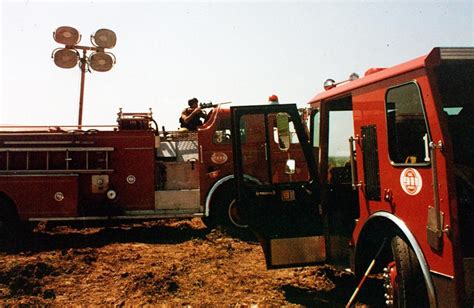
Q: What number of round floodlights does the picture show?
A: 4